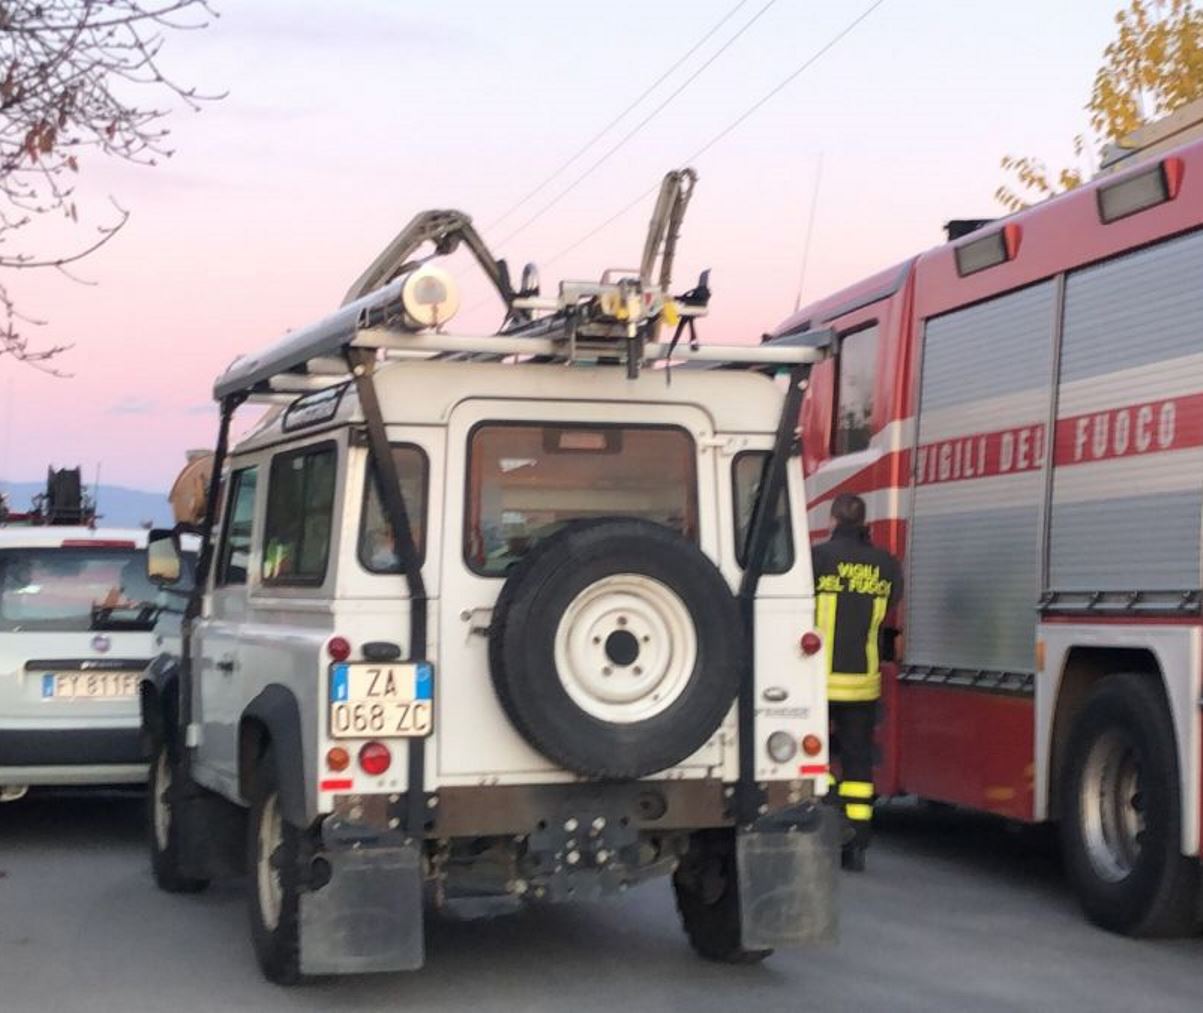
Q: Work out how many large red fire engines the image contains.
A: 1